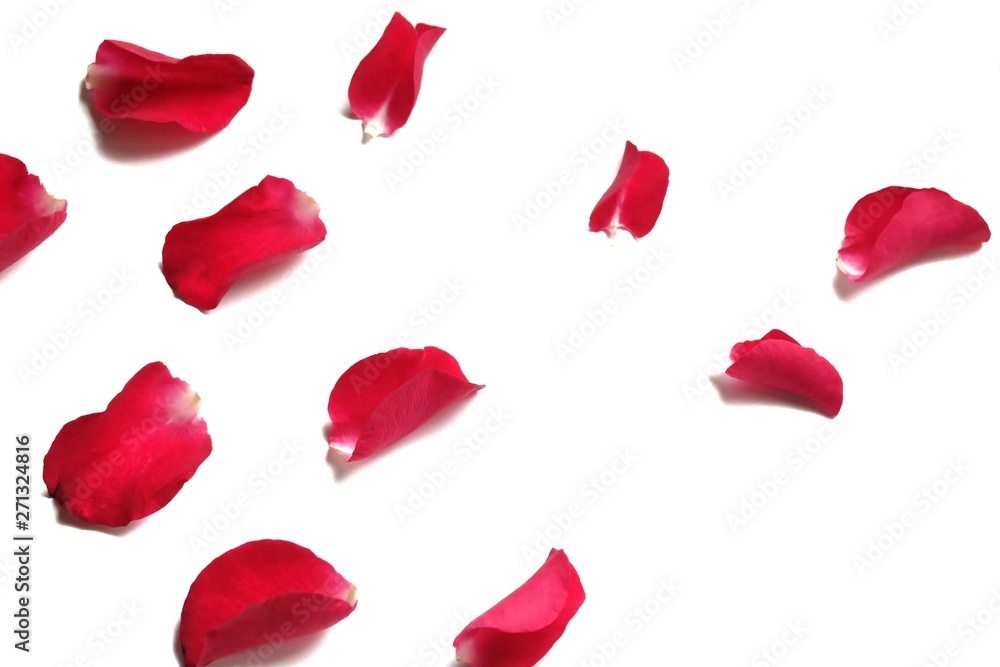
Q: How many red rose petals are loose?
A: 11